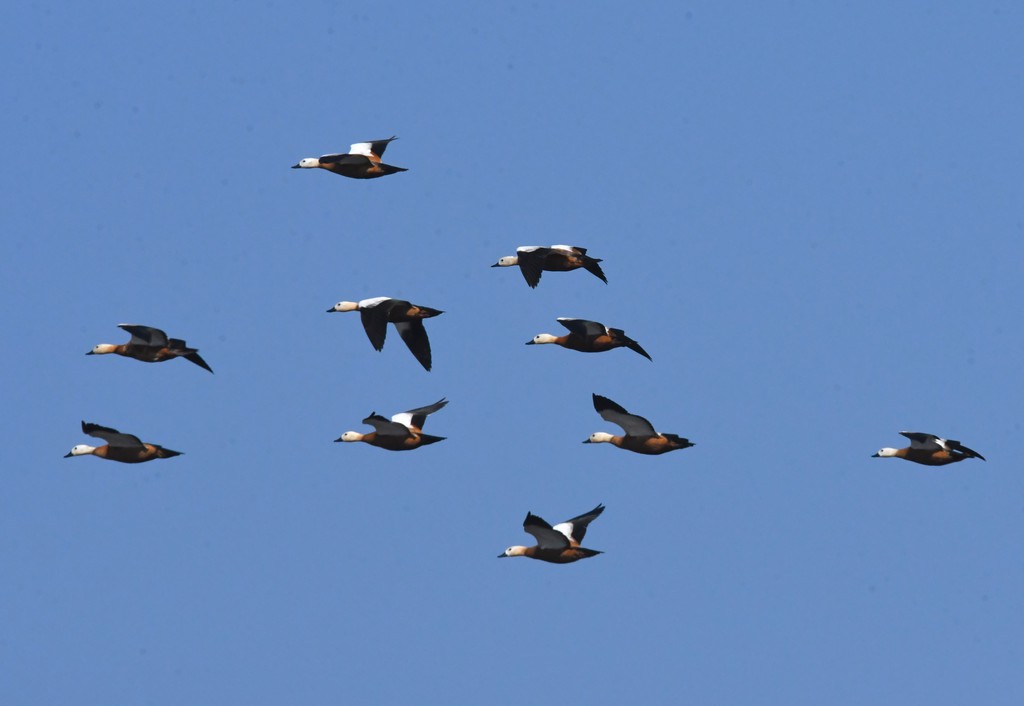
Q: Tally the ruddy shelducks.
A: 10